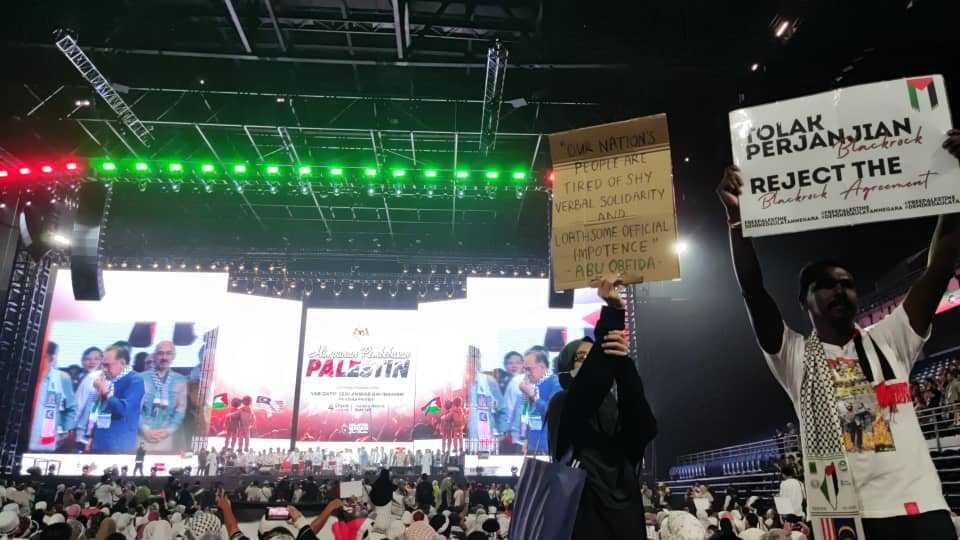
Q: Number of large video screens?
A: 3